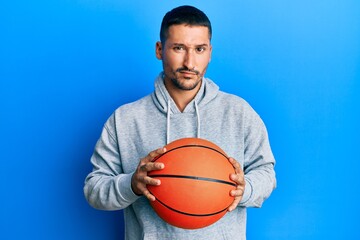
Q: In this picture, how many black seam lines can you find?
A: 3